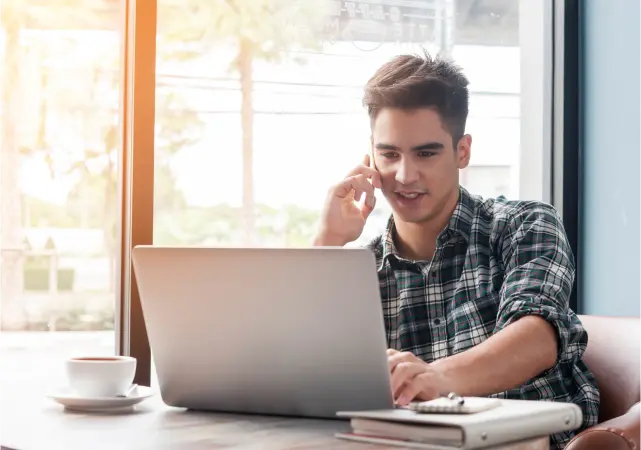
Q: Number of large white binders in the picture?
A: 1